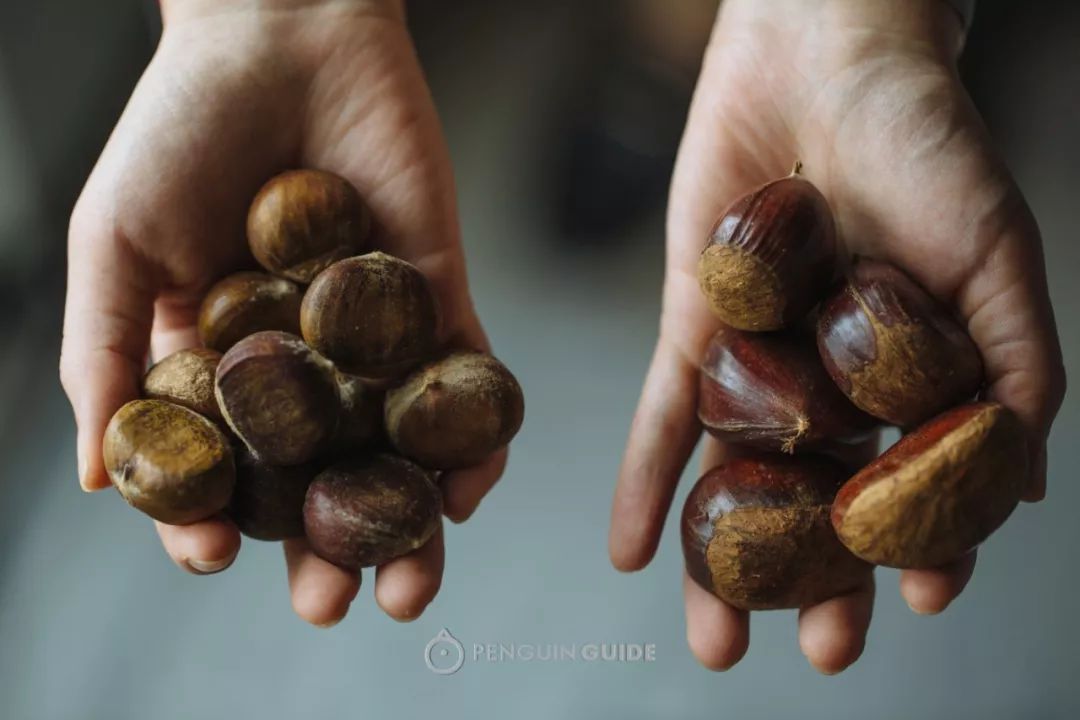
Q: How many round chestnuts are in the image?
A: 10